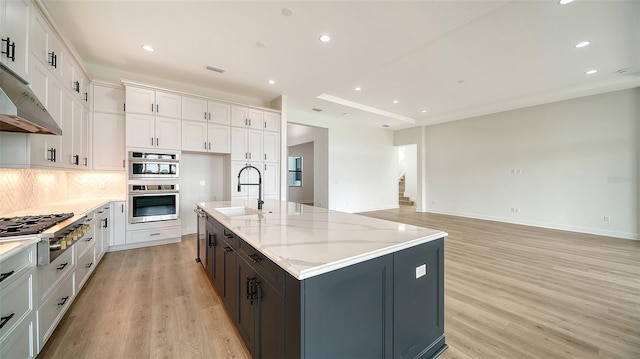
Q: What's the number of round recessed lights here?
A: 9